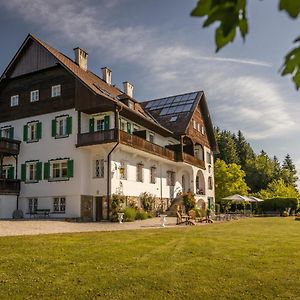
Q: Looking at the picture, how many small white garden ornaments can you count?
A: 2